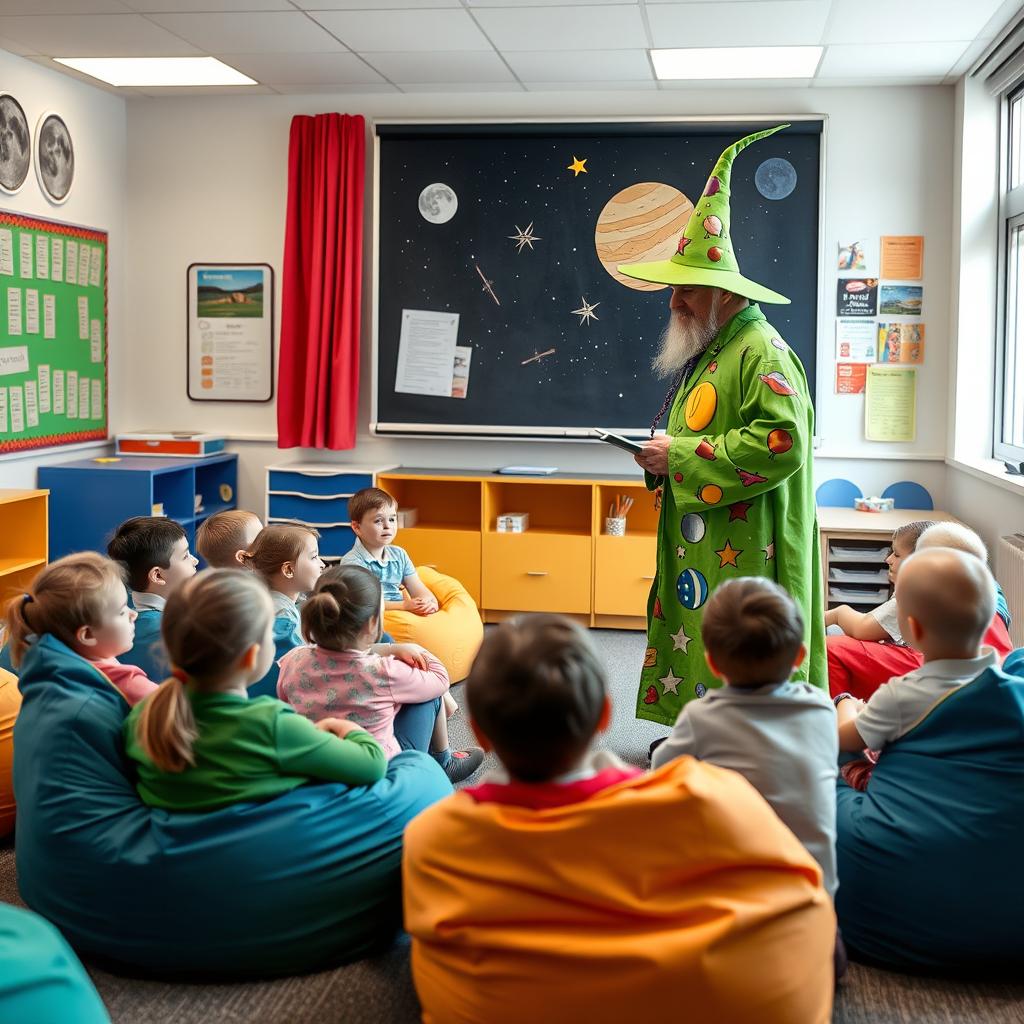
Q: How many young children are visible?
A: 12